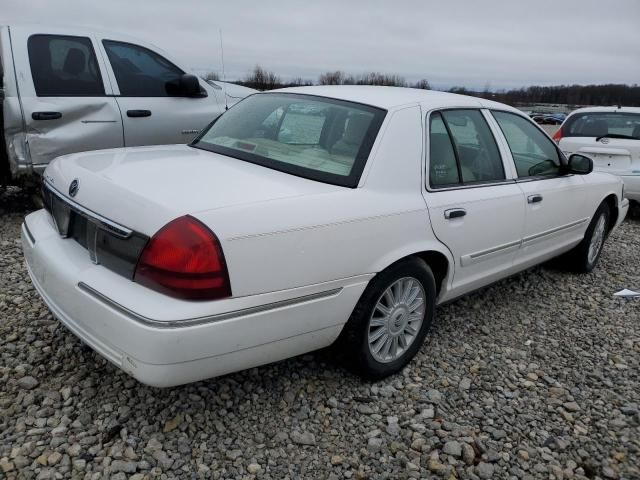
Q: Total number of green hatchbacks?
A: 0